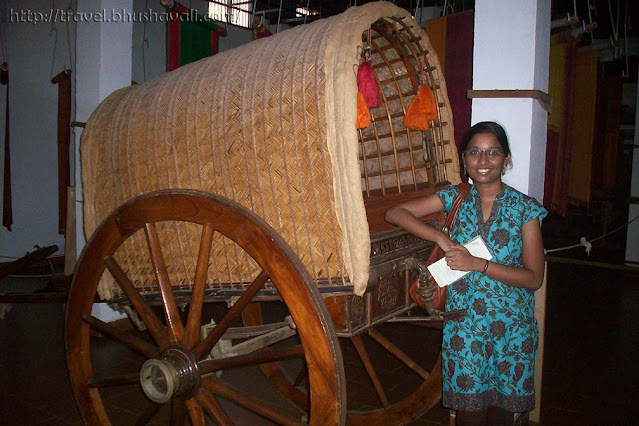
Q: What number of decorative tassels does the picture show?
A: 4